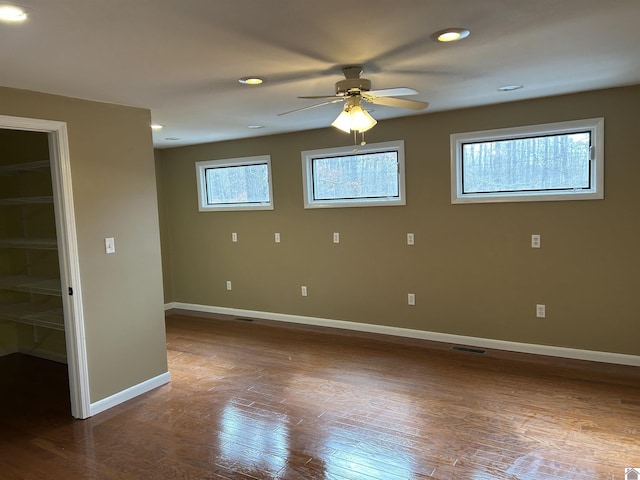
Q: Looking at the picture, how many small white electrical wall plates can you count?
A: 10